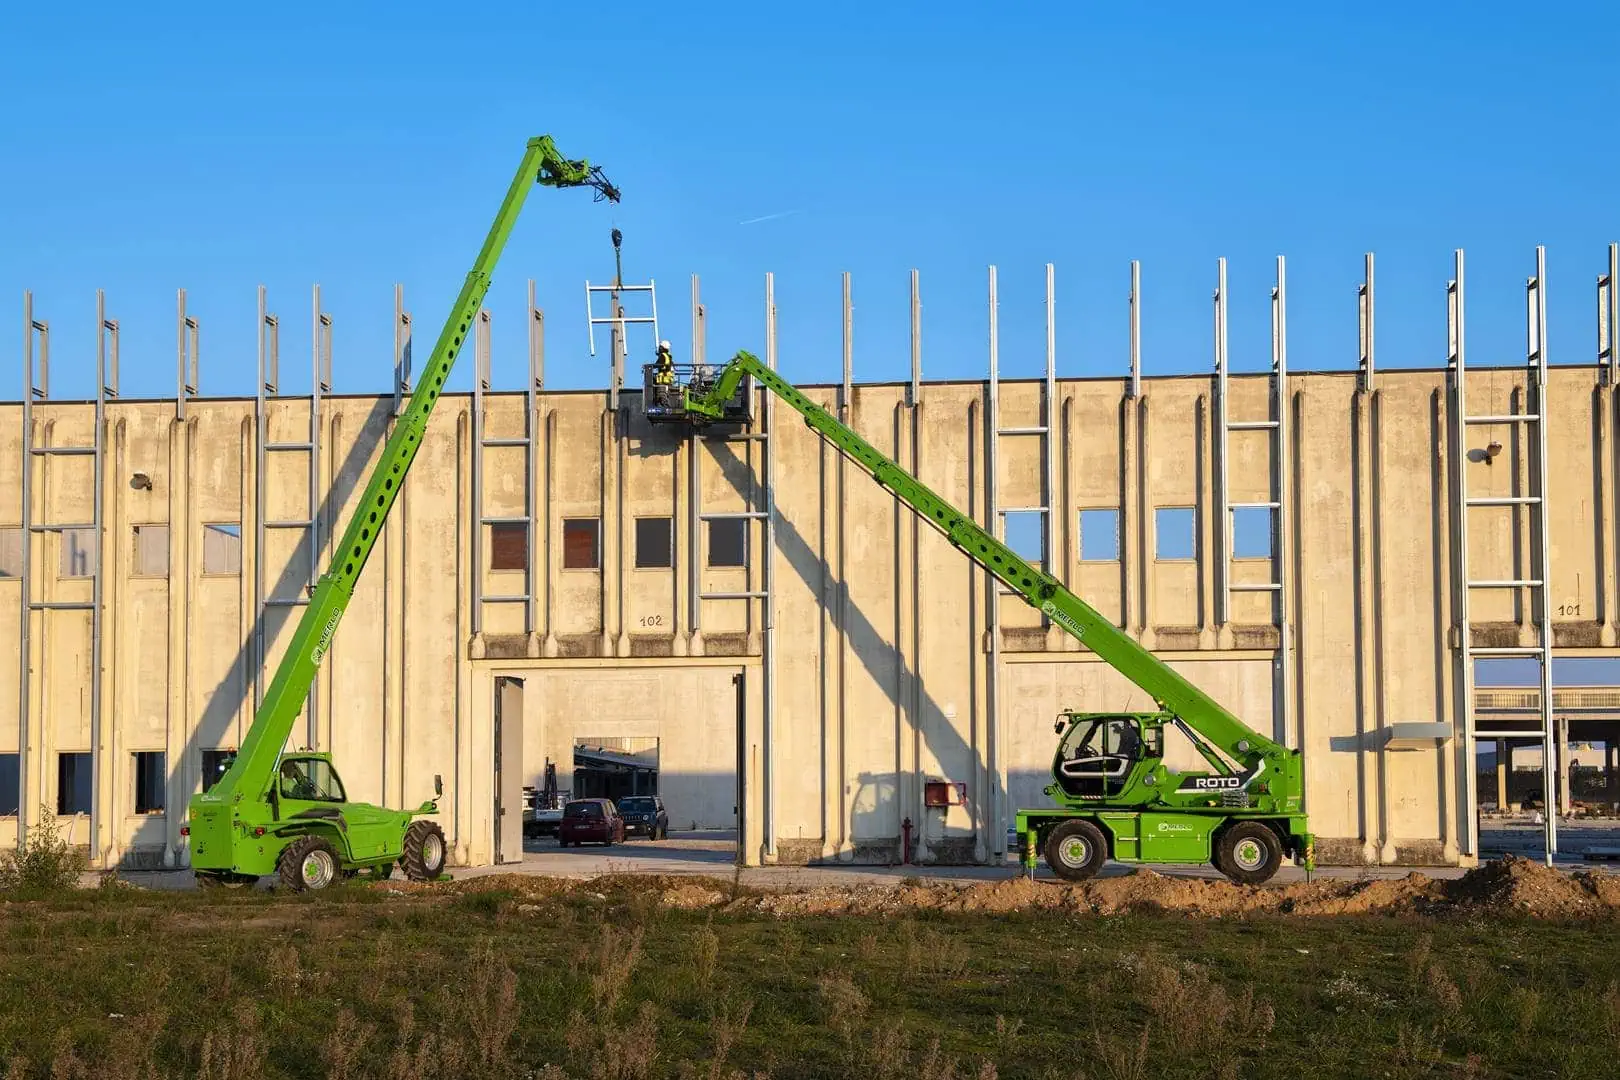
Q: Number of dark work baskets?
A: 1